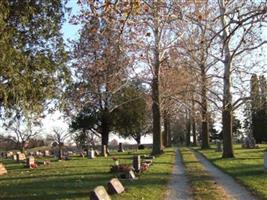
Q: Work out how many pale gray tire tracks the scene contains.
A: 2